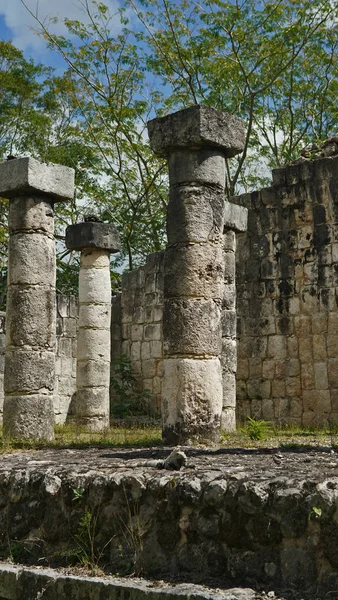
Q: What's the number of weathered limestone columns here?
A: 4